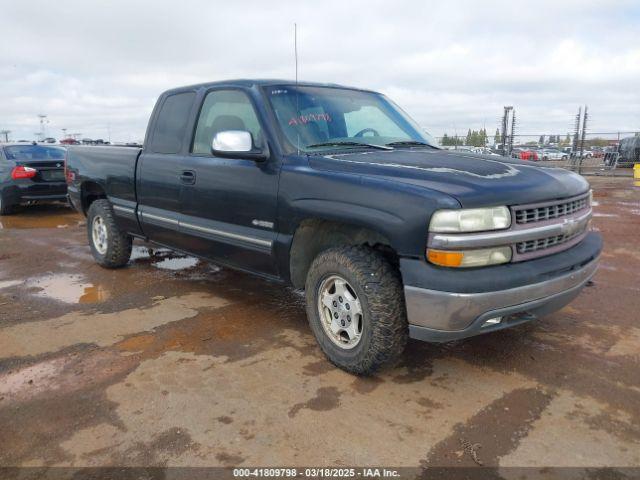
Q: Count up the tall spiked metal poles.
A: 4